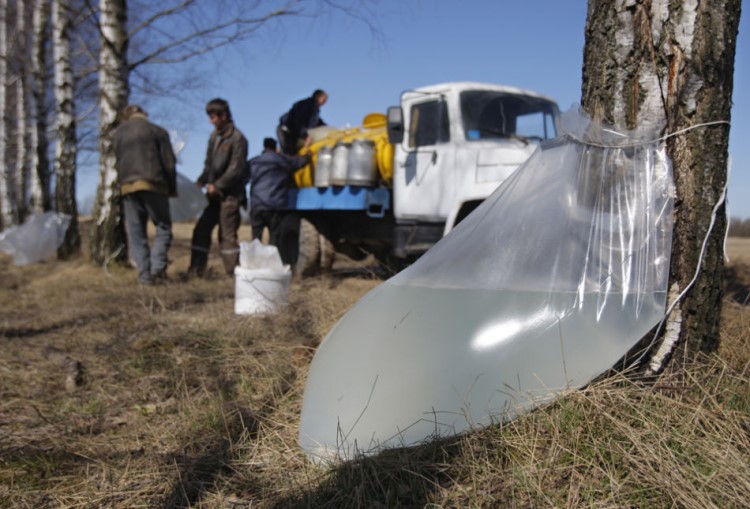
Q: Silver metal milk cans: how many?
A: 3